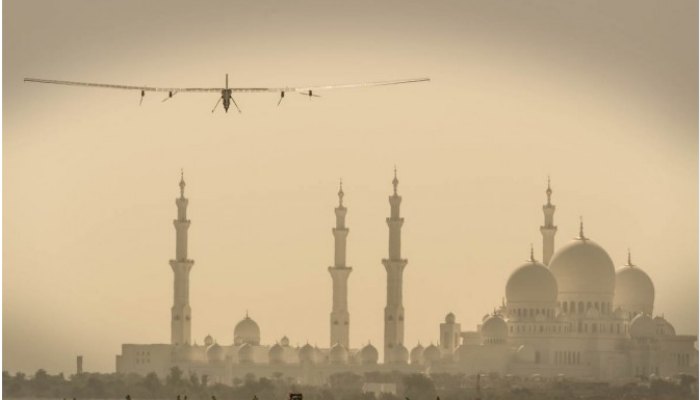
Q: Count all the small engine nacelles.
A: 4